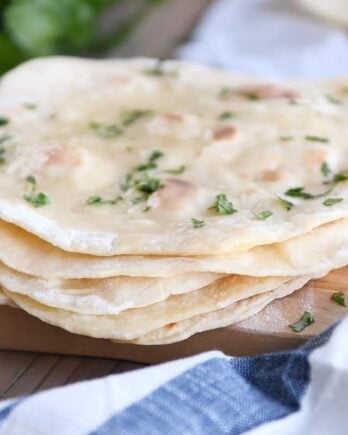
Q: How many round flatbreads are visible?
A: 5